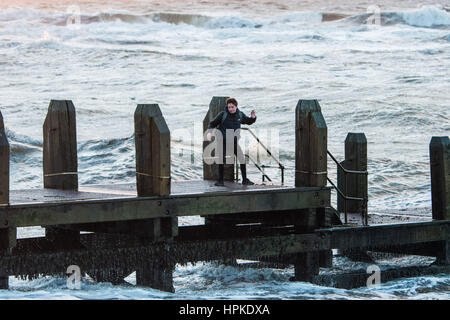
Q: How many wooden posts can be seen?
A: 7